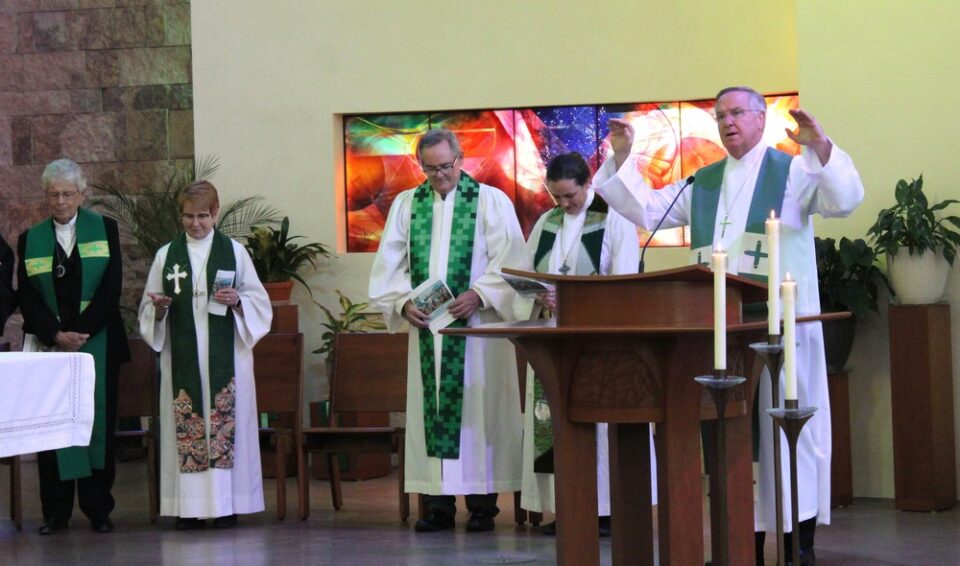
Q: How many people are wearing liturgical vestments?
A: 5